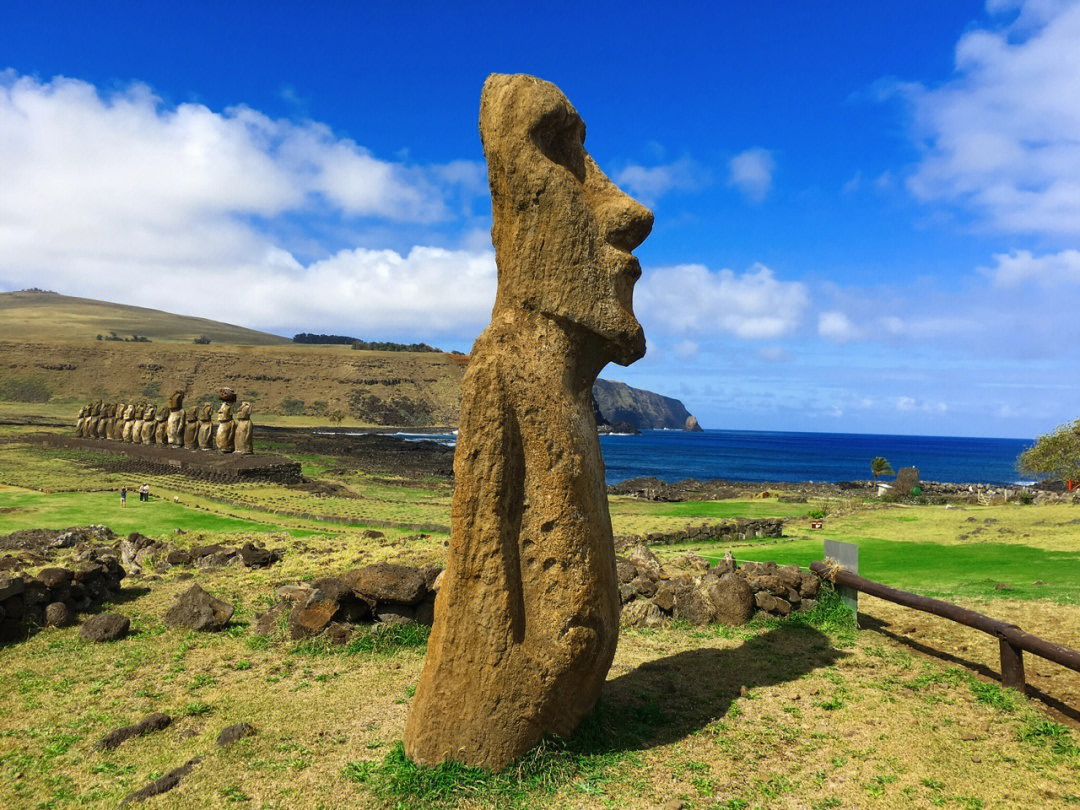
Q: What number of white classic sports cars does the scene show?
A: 0